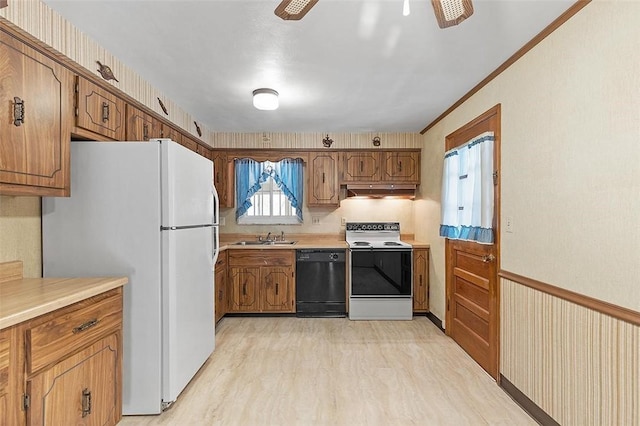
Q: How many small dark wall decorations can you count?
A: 5